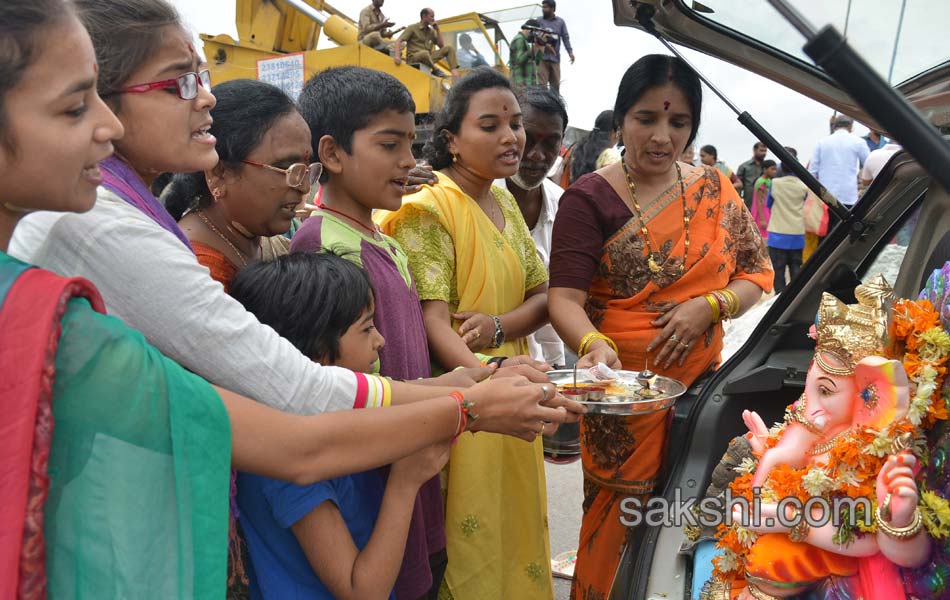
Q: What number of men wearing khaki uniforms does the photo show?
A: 2